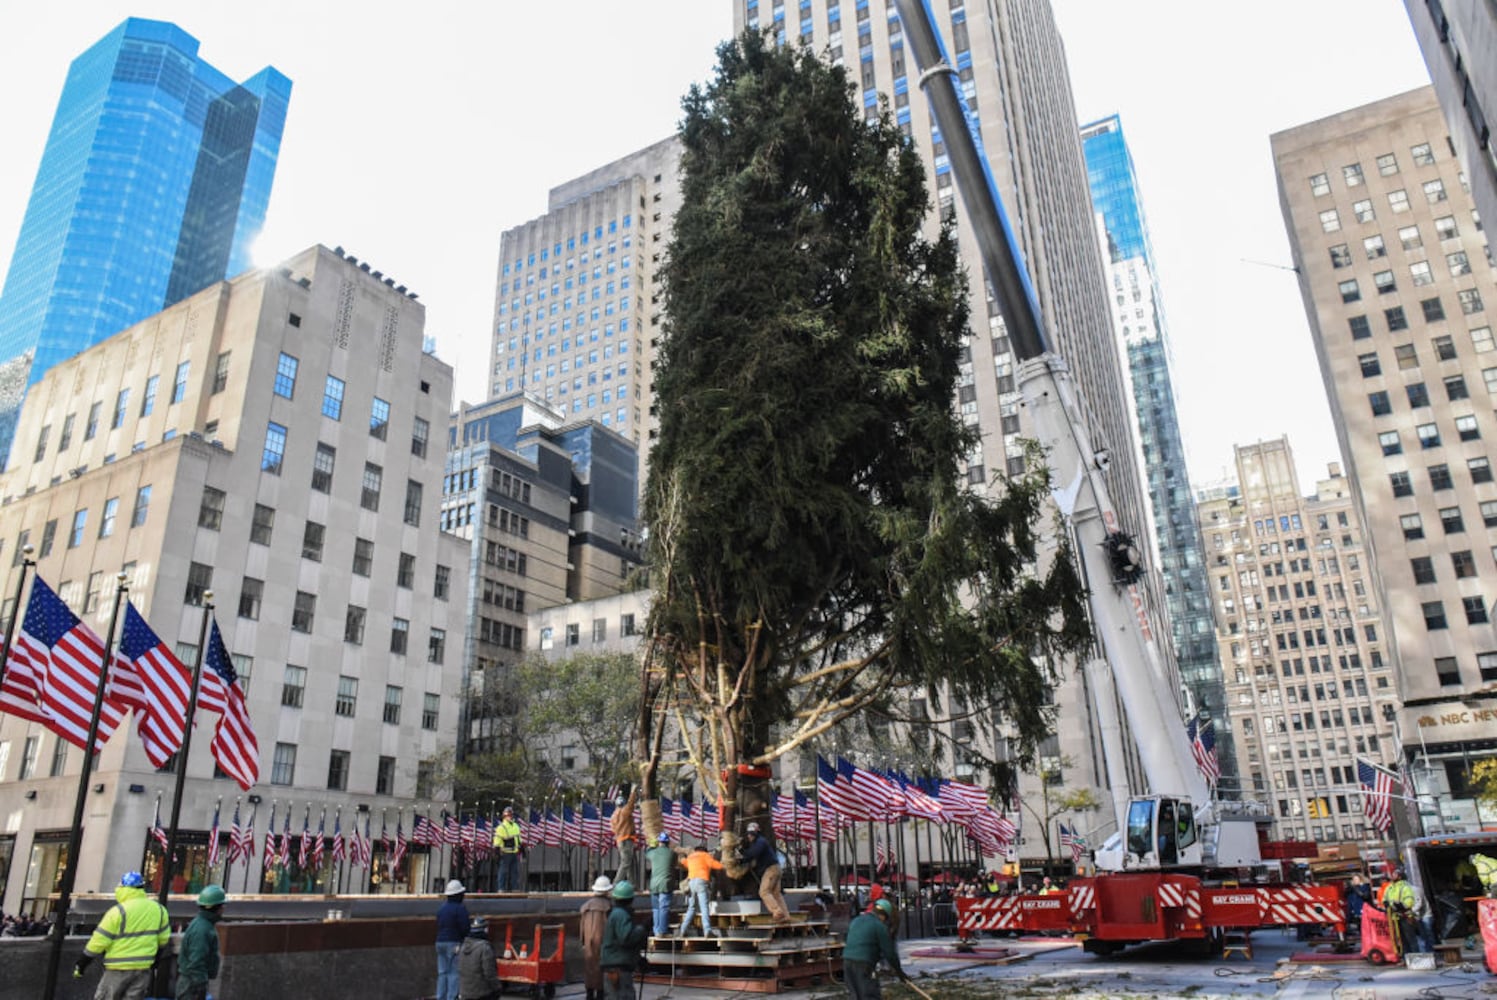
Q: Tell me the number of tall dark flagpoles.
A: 3